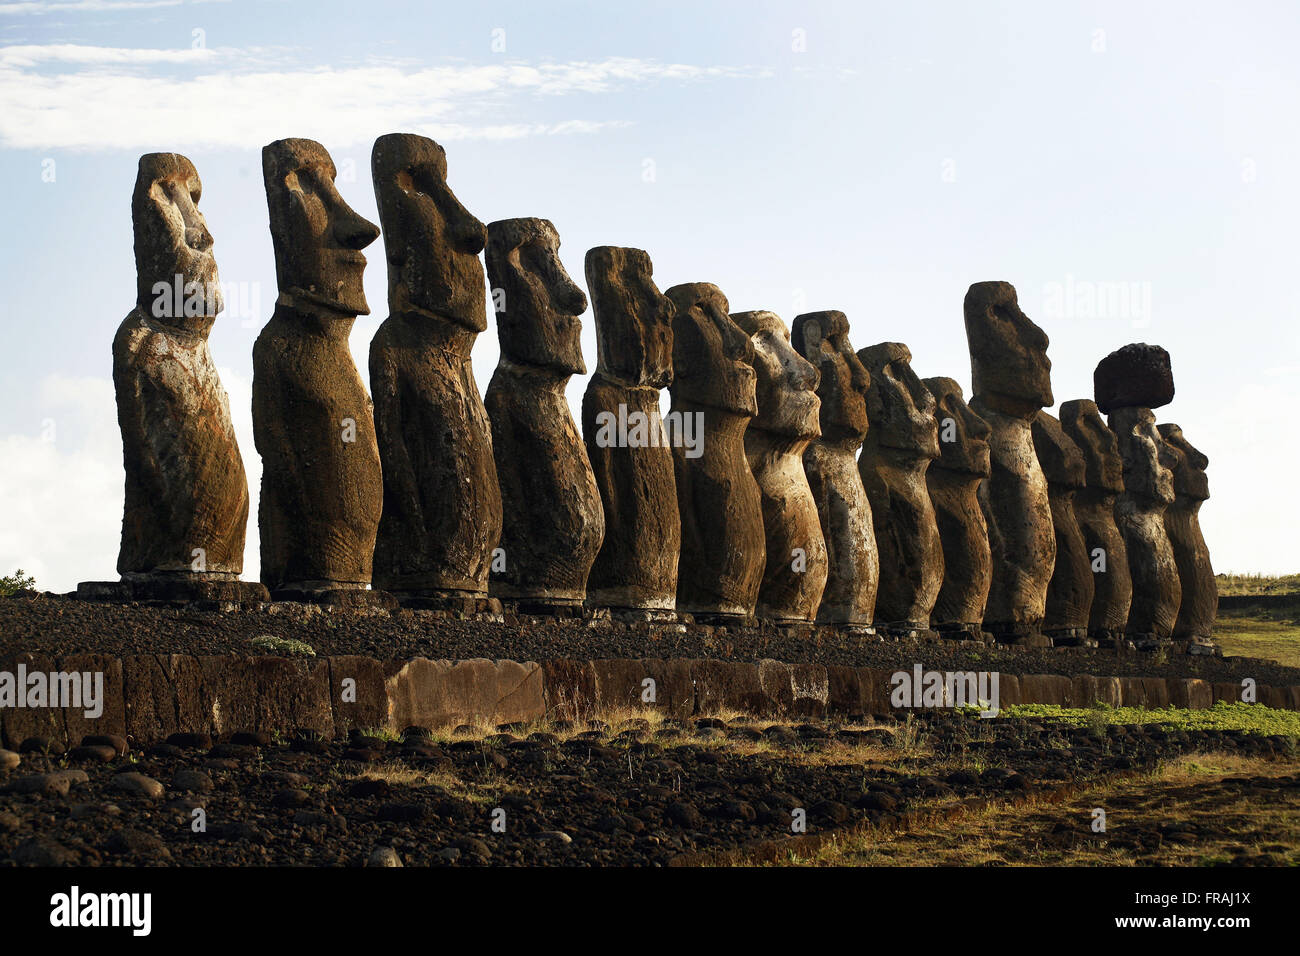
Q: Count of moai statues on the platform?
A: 15